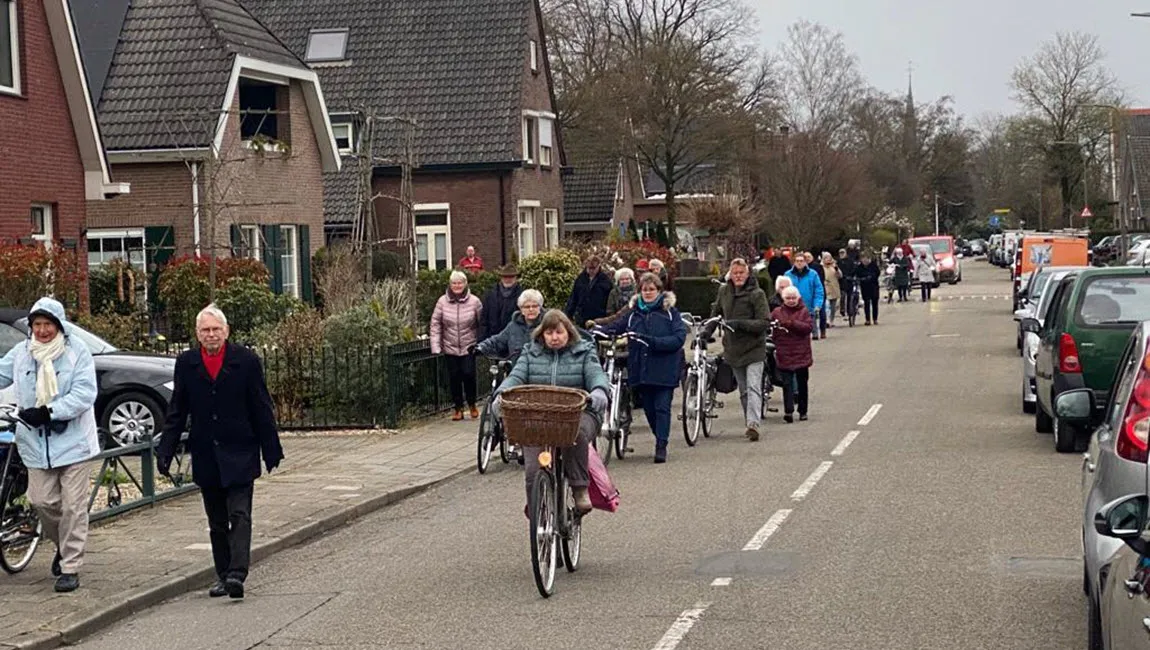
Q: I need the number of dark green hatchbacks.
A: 1